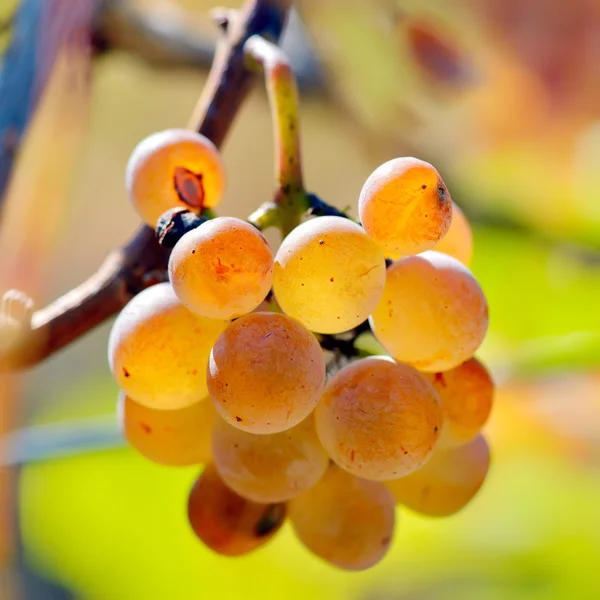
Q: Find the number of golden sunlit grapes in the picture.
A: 15